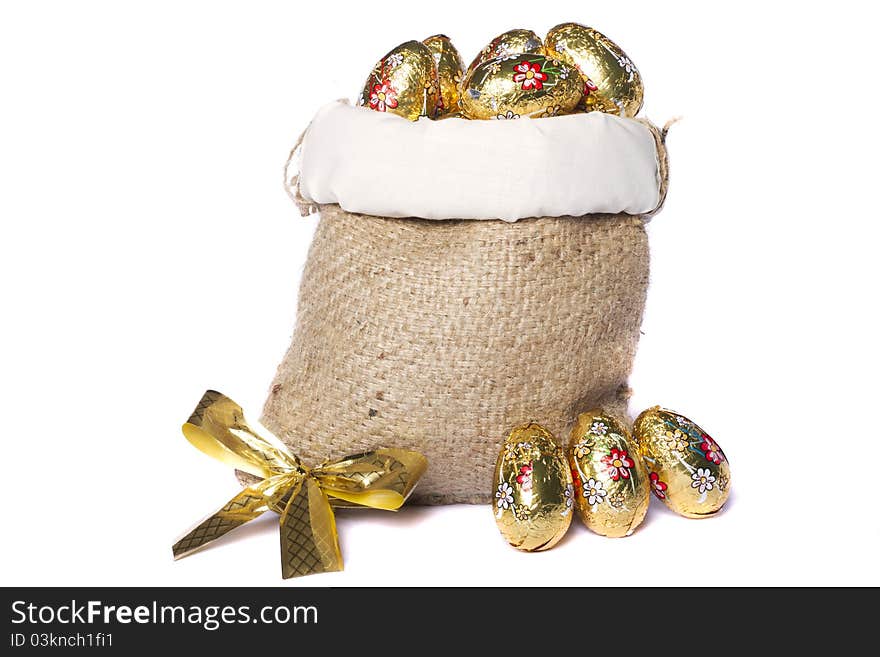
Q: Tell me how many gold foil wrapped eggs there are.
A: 8